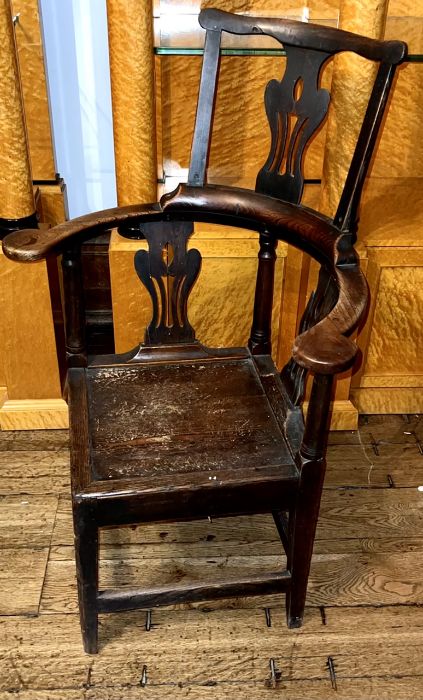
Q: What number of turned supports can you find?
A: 3